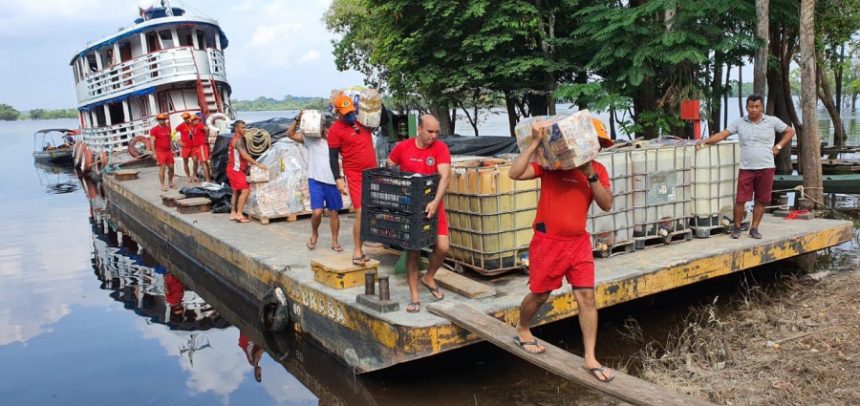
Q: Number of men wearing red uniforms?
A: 7